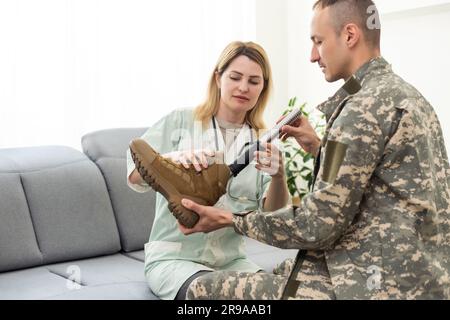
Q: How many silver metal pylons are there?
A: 1